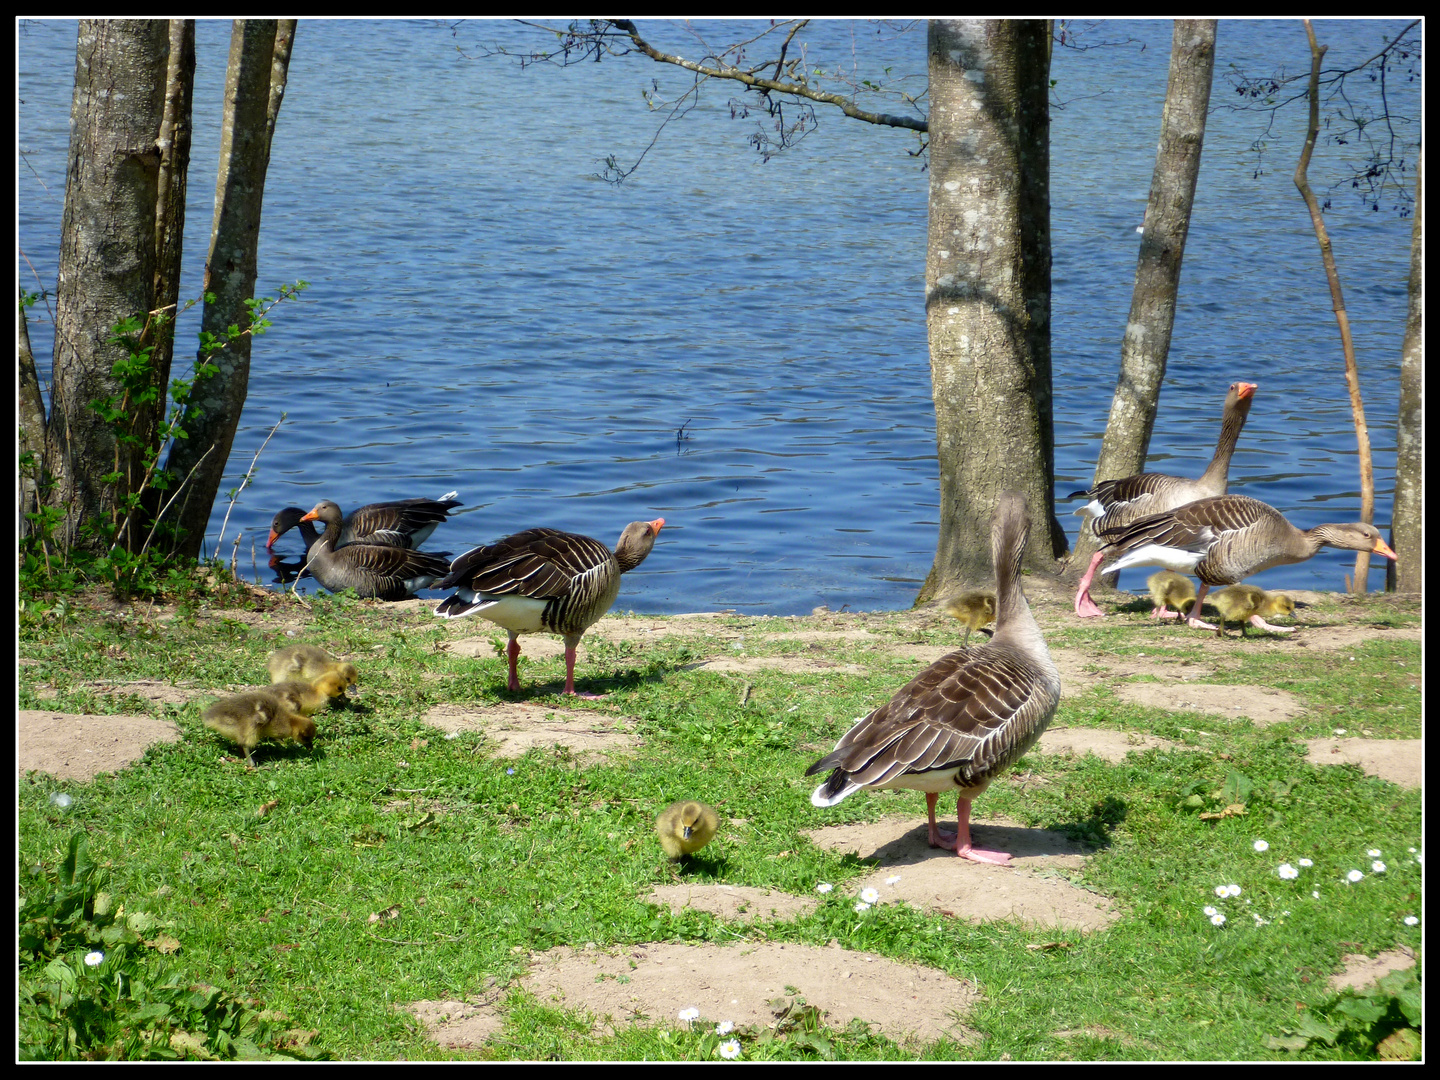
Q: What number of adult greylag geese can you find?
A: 6